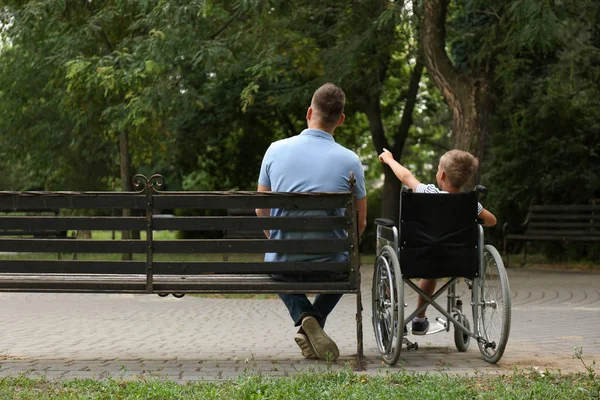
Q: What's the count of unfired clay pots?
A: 0